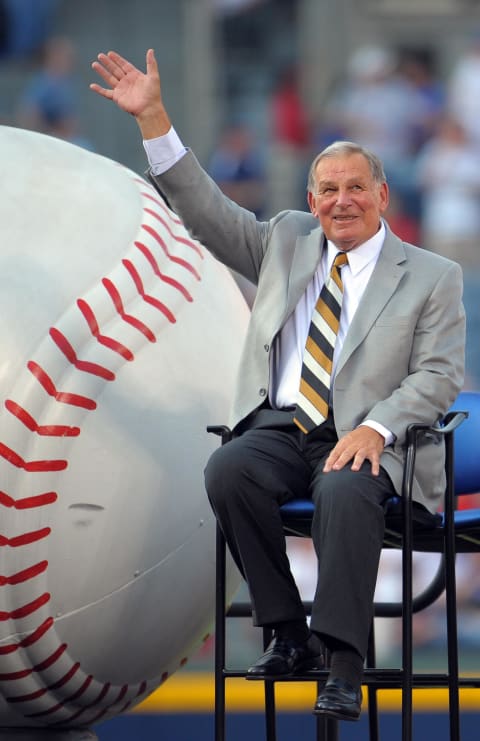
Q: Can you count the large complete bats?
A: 0